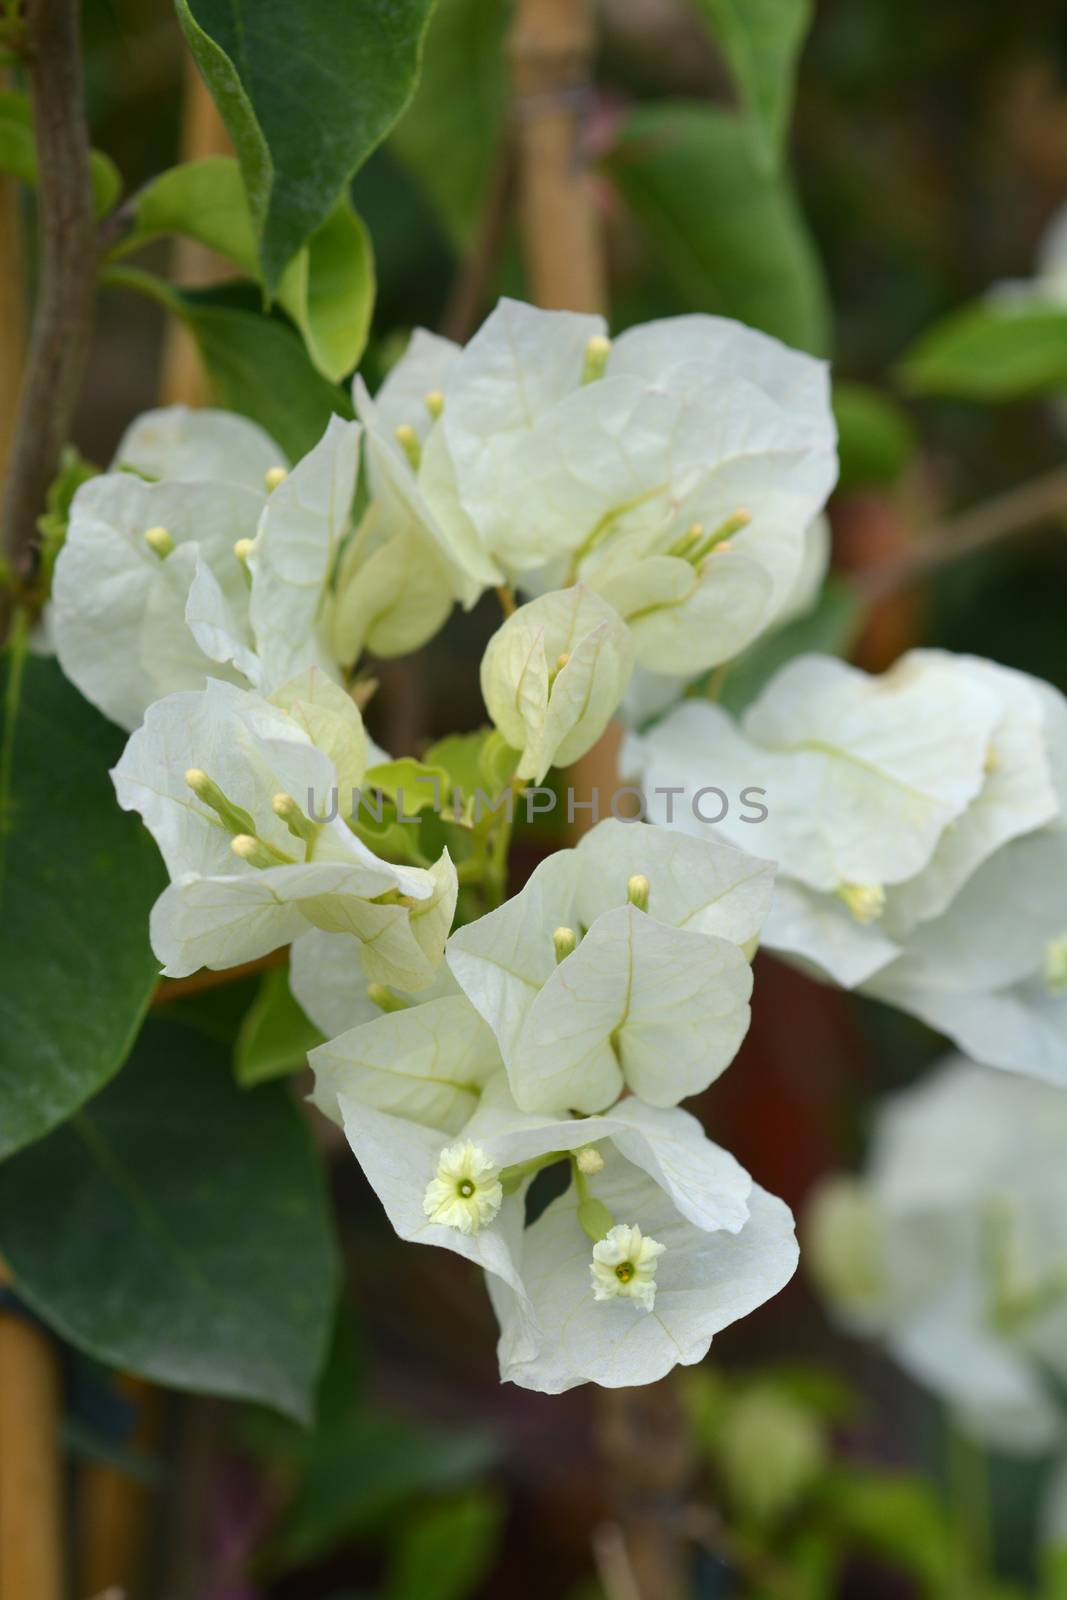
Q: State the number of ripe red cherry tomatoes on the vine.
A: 0